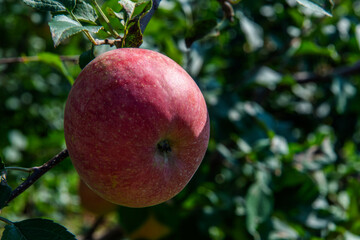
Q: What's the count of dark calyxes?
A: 1